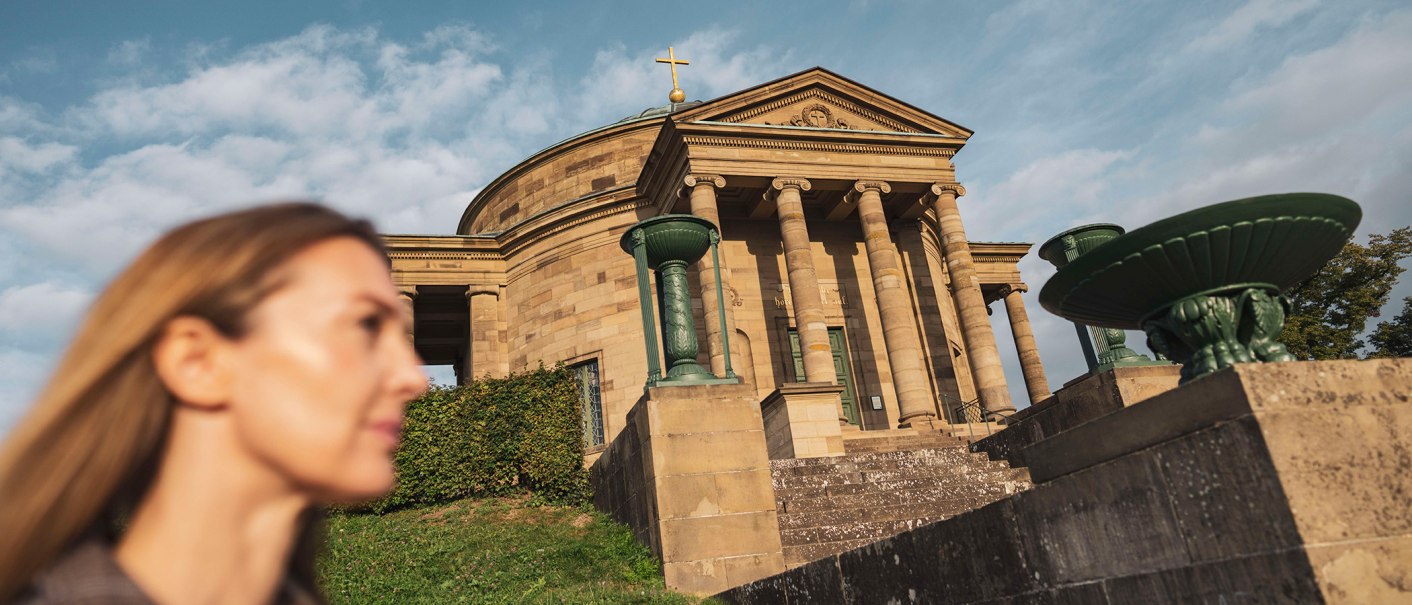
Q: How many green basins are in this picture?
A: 3